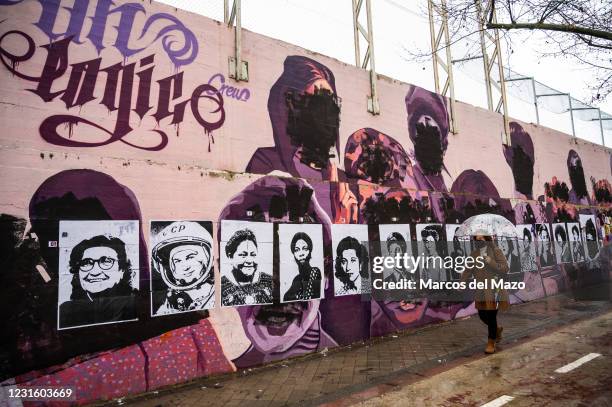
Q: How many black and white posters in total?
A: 14